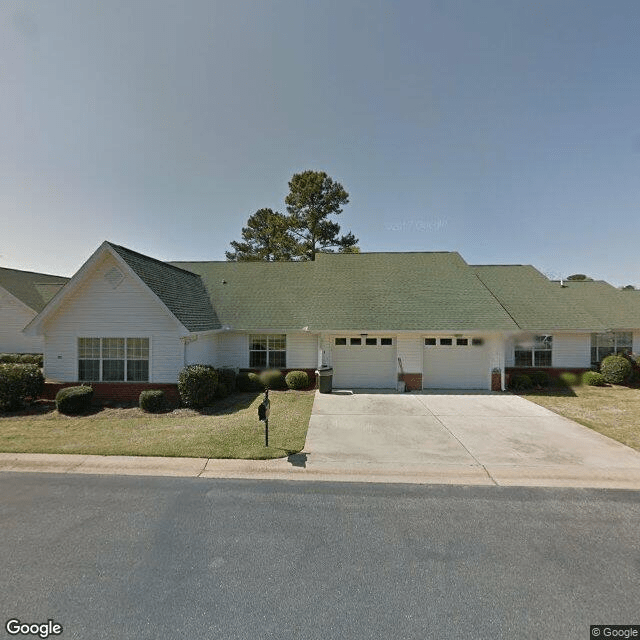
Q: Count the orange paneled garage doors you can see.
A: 0